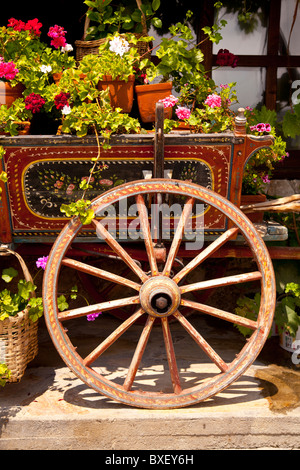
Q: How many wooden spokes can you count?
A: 12